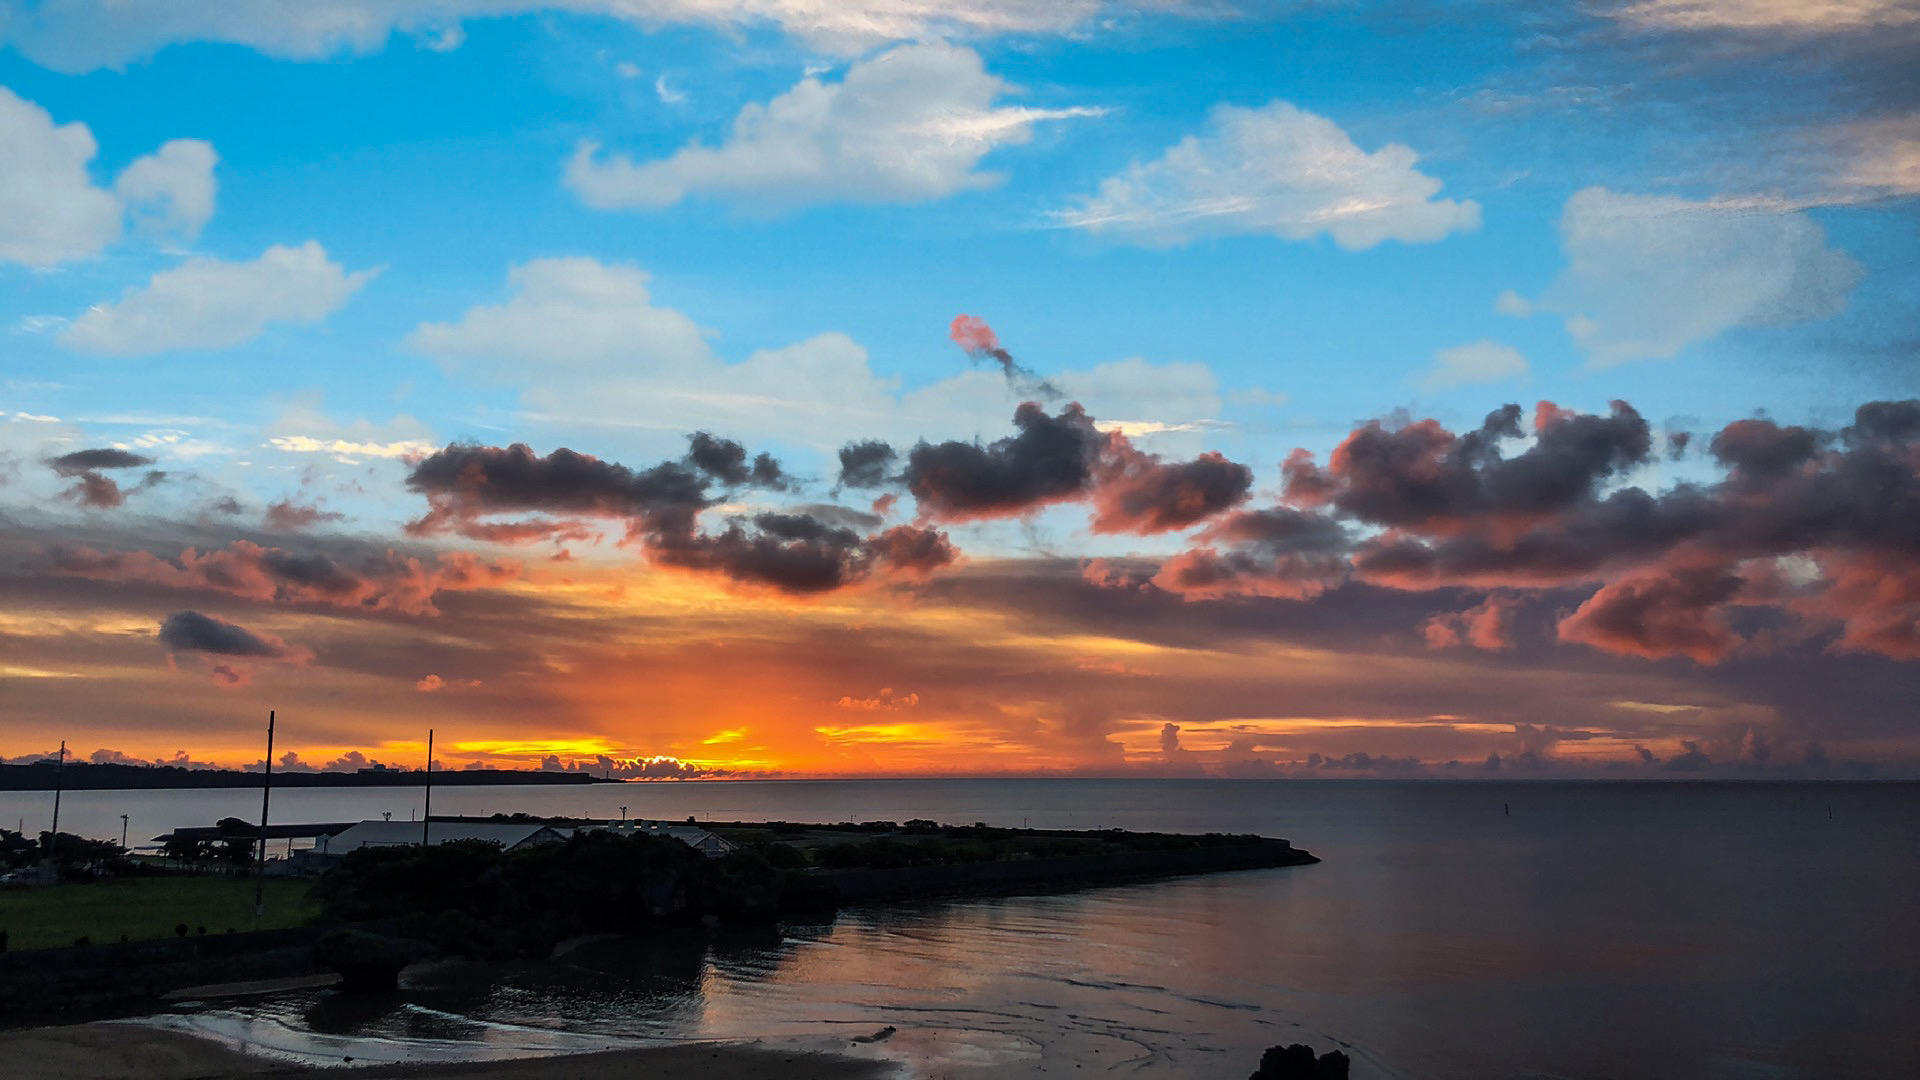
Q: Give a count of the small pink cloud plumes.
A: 1